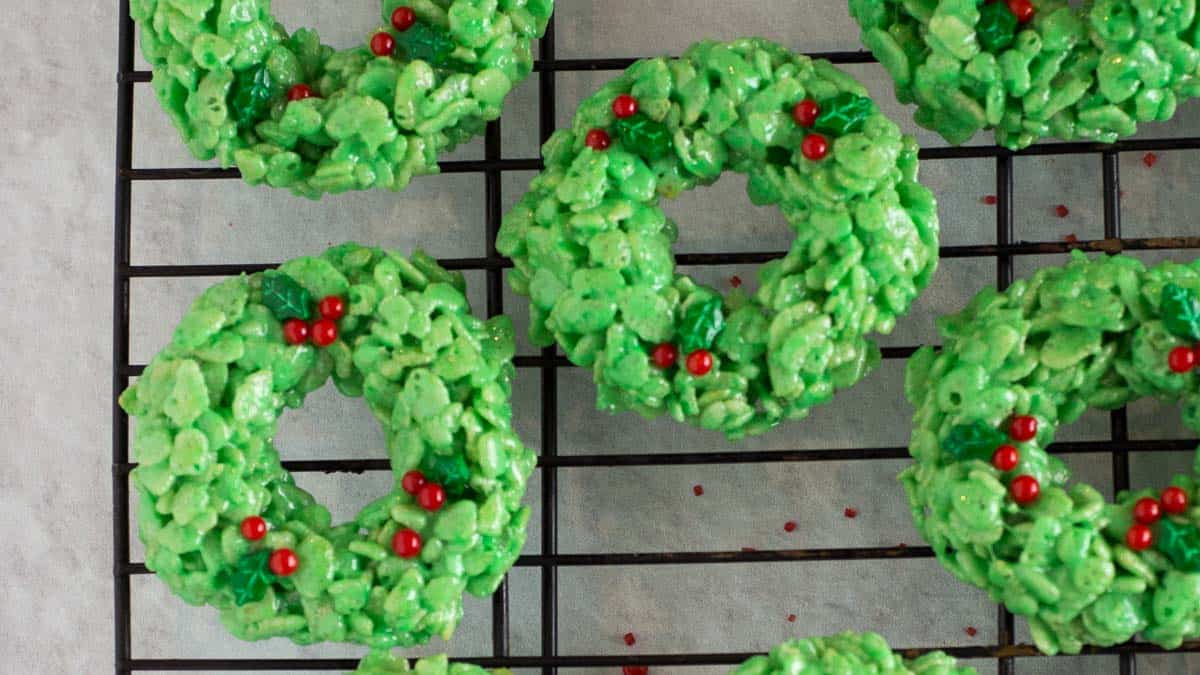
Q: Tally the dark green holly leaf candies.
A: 12